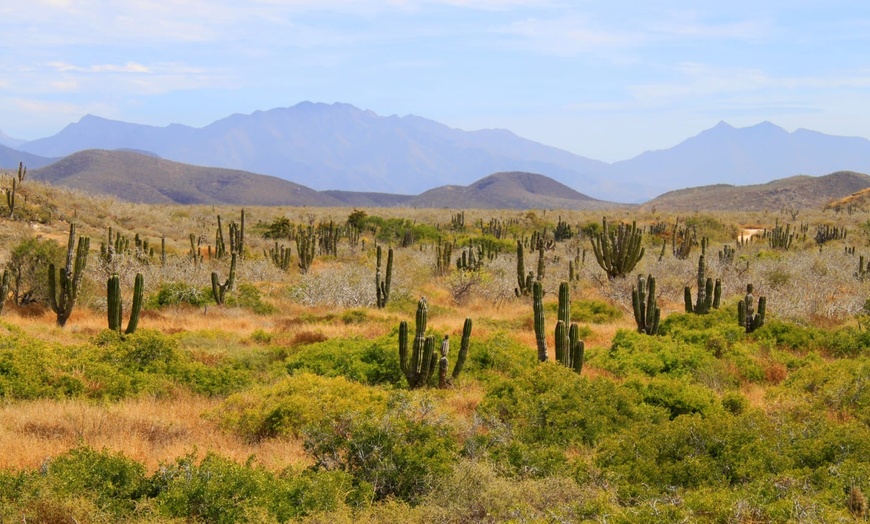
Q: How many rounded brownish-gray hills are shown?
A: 3